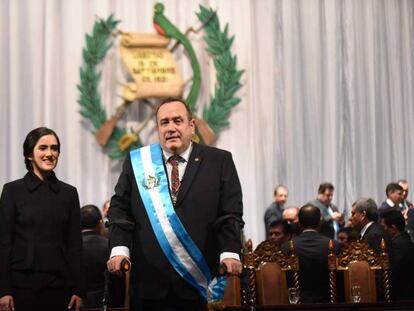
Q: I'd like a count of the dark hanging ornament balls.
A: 0